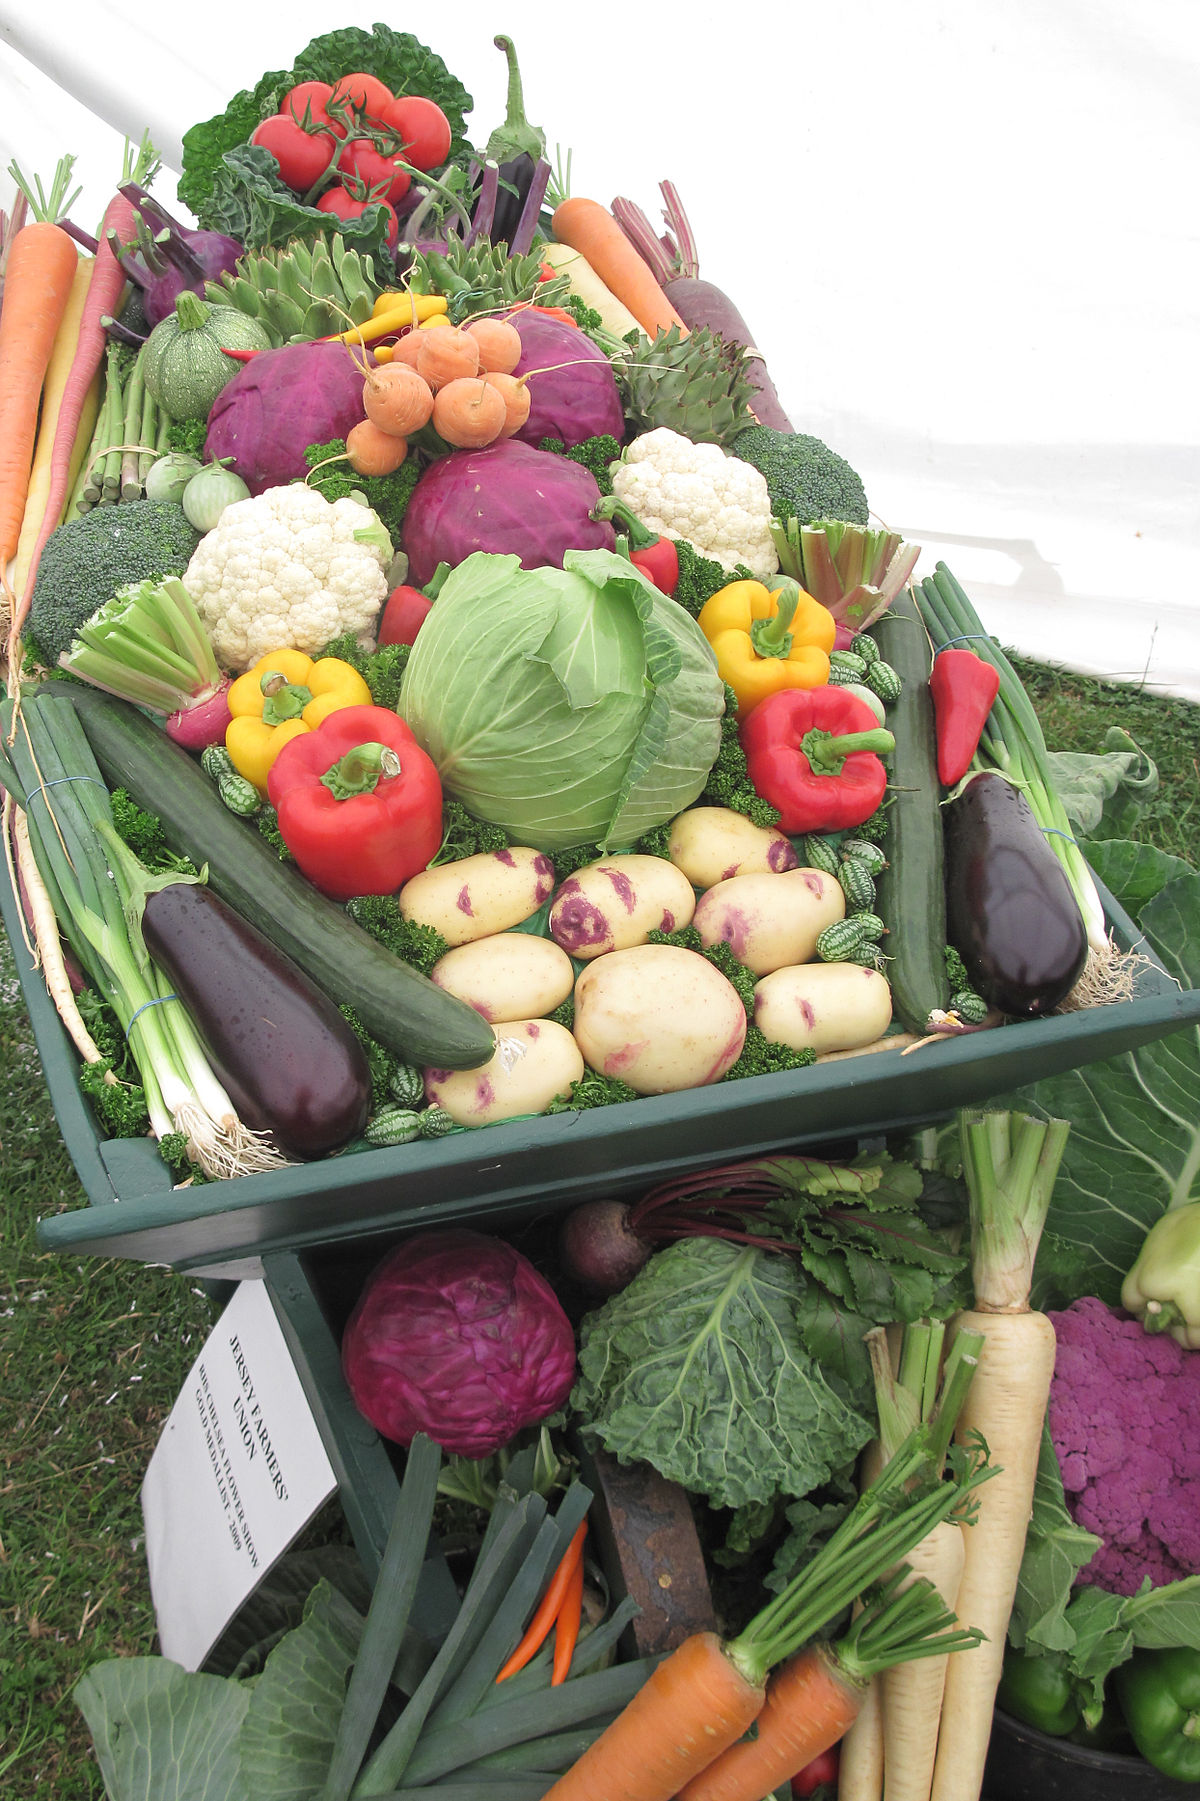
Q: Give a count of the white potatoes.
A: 8